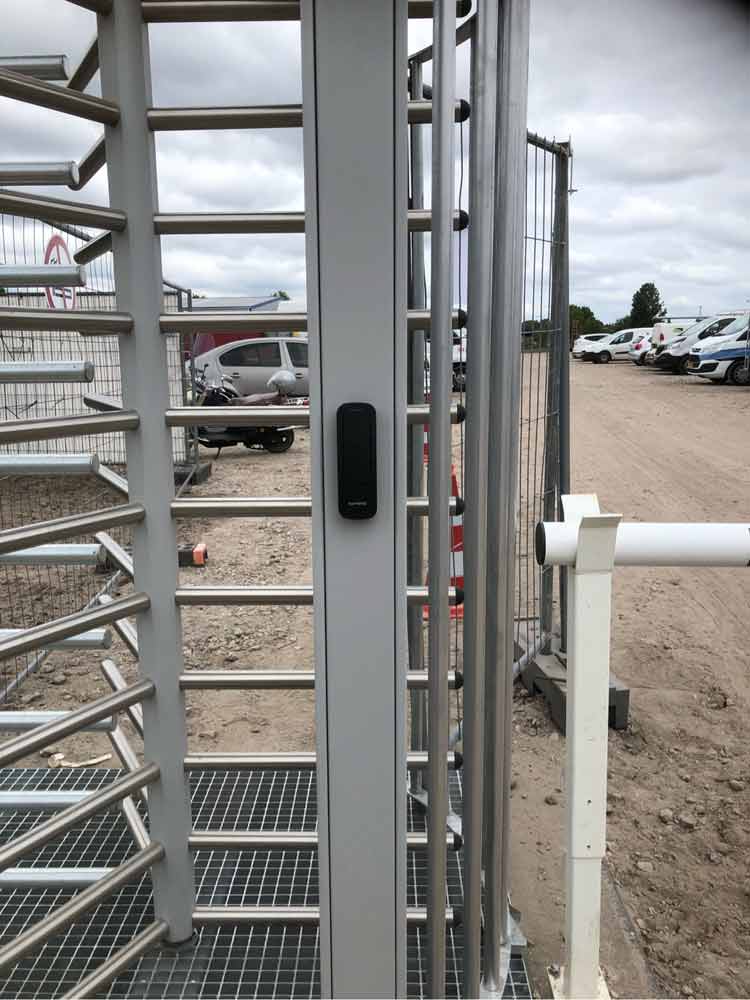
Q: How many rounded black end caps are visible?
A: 11